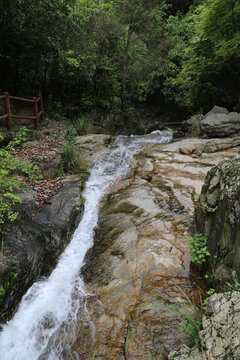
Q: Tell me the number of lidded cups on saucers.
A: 0